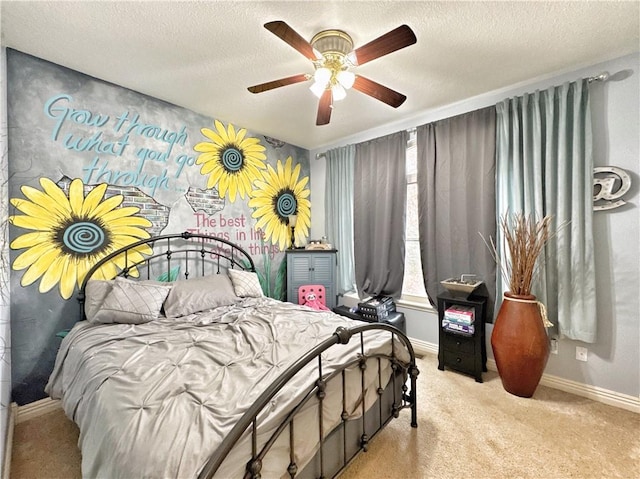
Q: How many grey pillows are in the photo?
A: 4